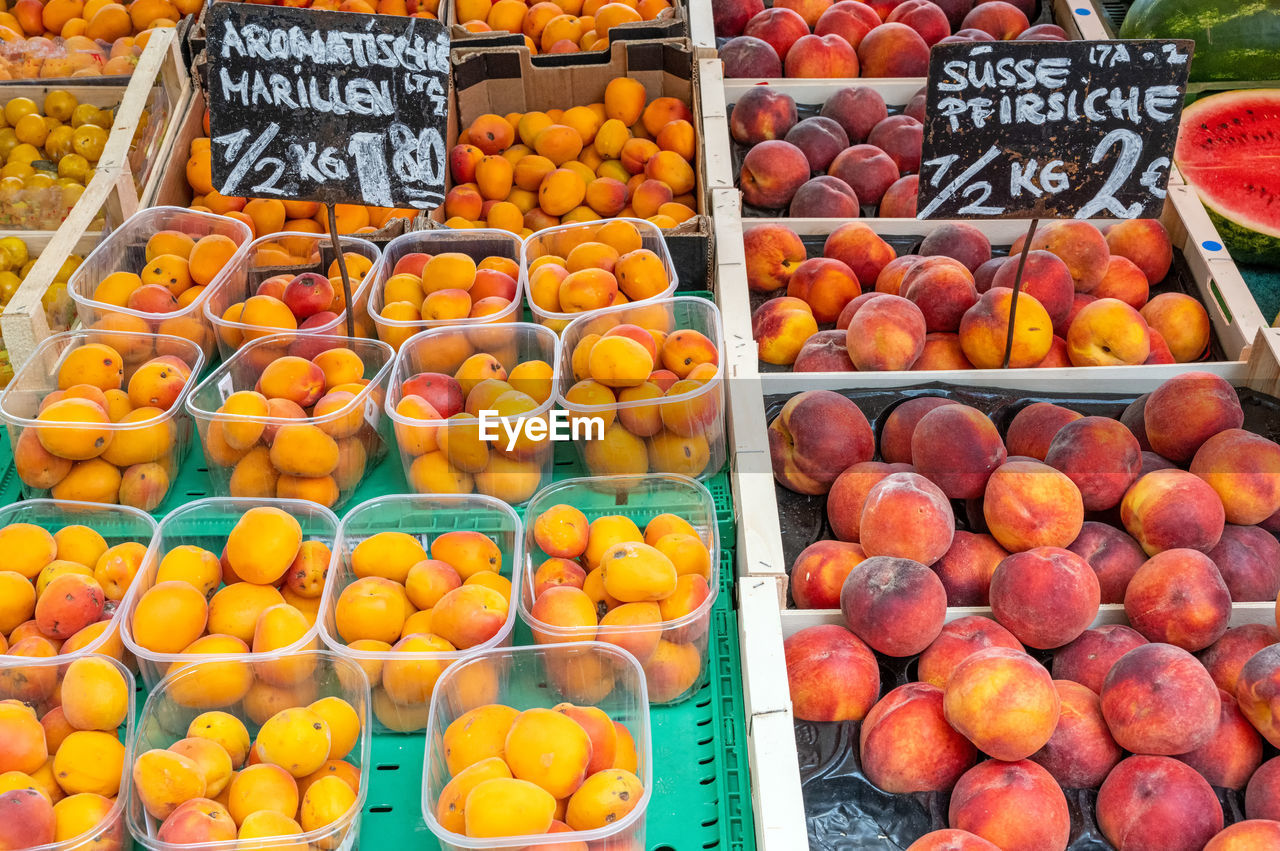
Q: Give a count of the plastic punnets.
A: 15